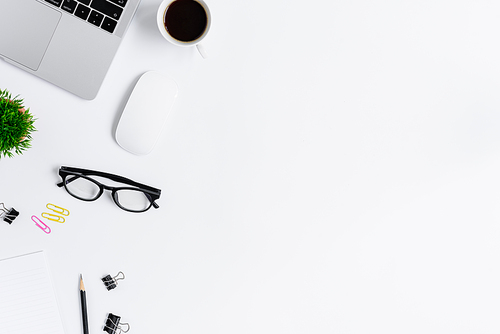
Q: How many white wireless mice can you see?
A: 1